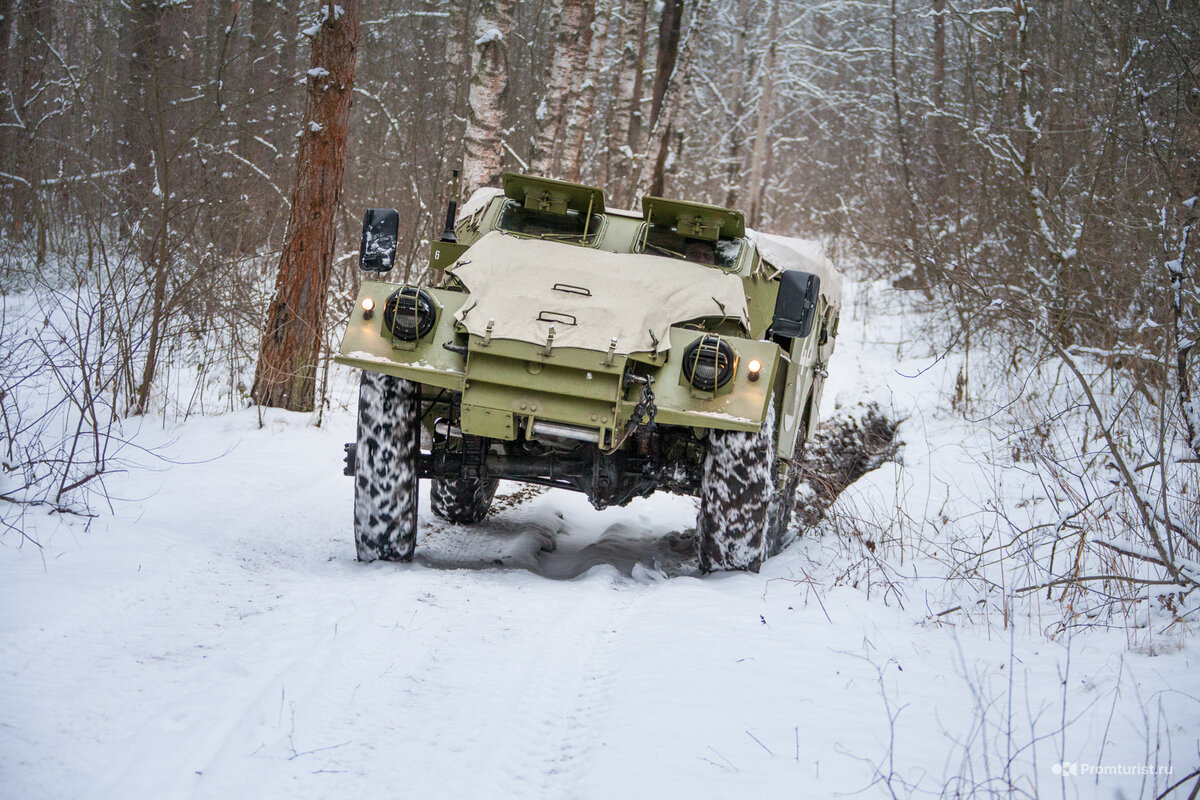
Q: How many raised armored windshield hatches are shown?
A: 2